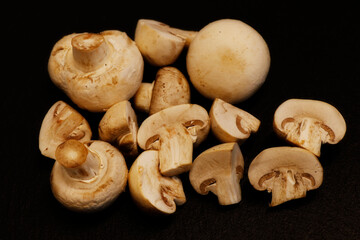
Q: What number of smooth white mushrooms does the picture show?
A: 1